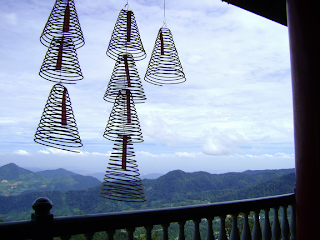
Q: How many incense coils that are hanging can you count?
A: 8